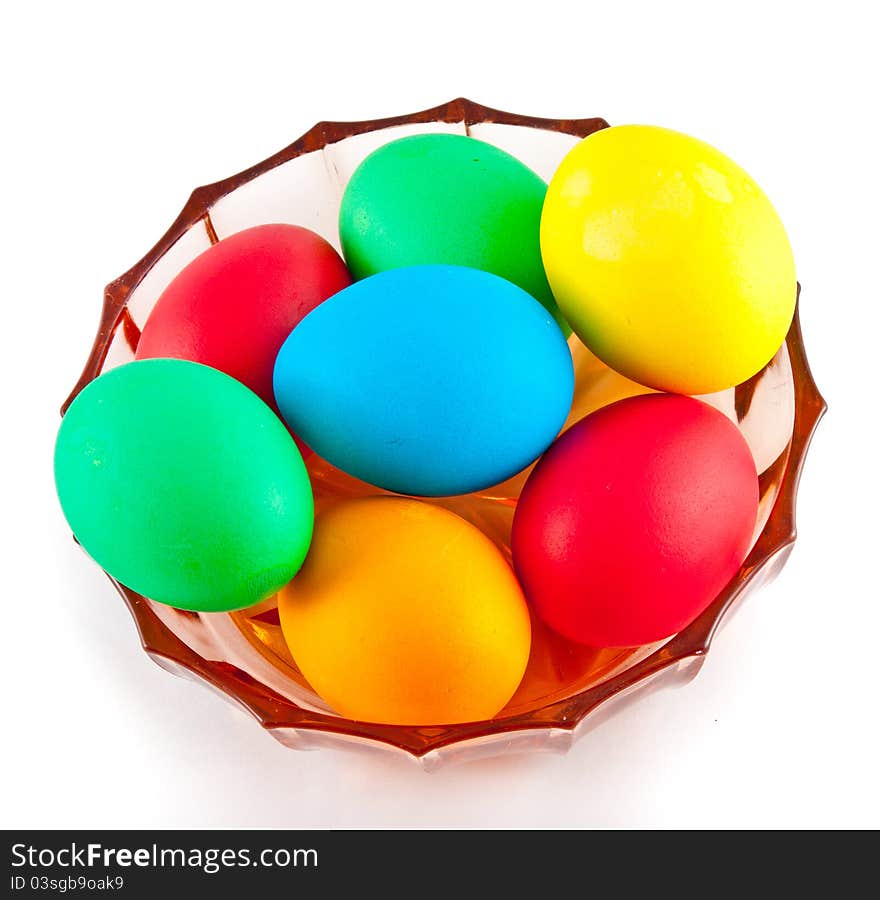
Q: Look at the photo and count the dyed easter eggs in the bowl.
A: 7